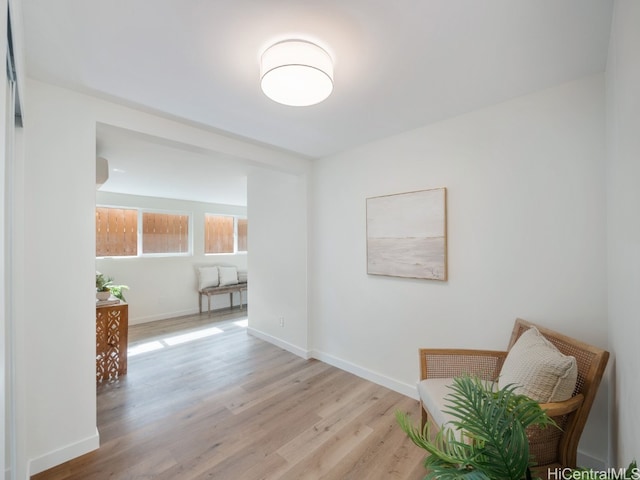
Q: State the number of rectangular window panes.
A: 4